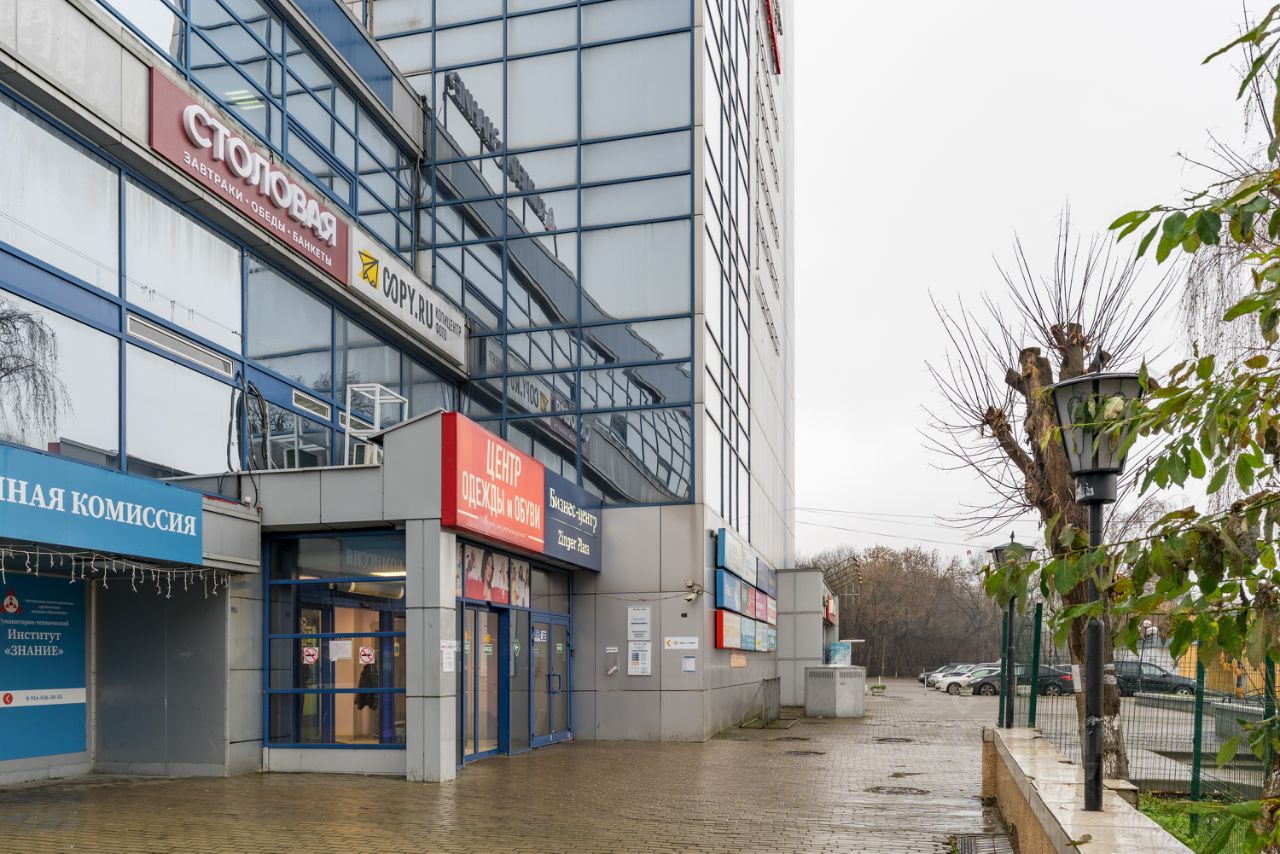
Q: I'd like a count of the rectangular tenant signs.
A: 12